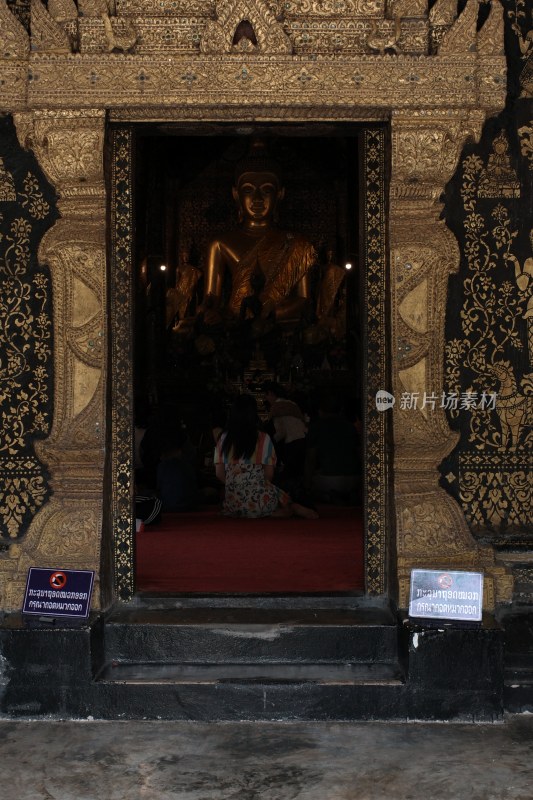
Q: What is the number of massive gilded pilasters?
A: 2